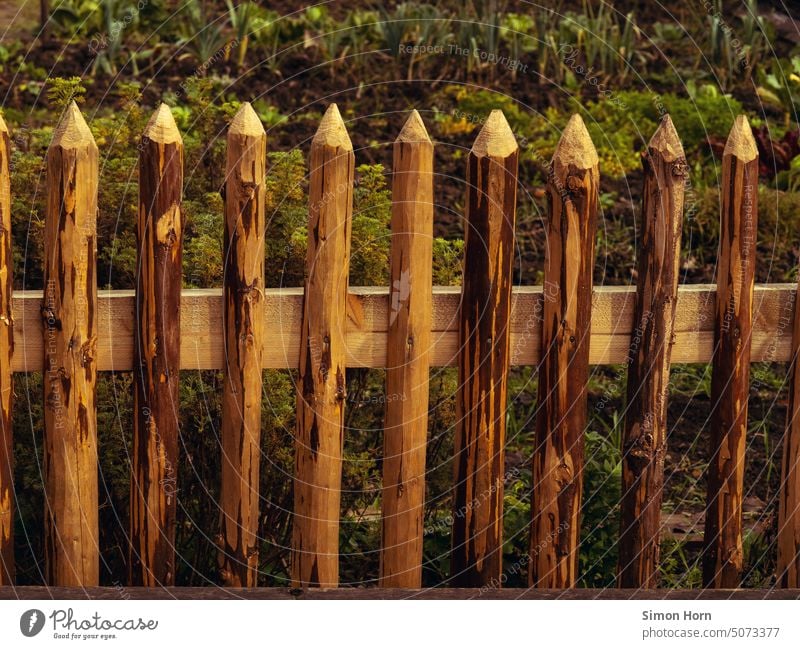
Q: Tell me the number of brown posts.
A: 11